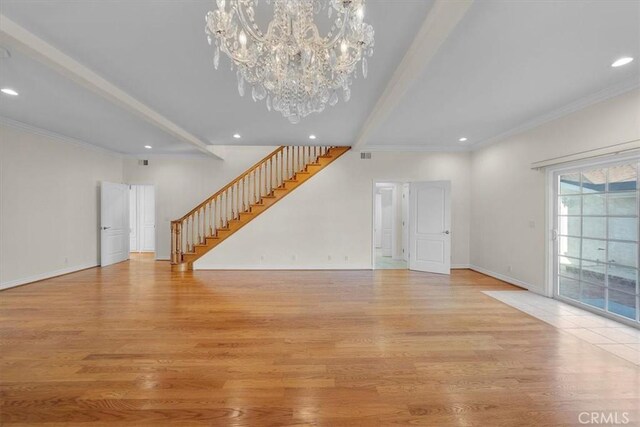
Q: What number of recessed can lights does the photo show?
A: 6